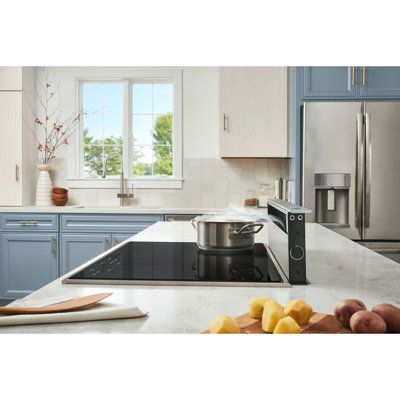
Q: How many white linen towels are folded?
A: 1